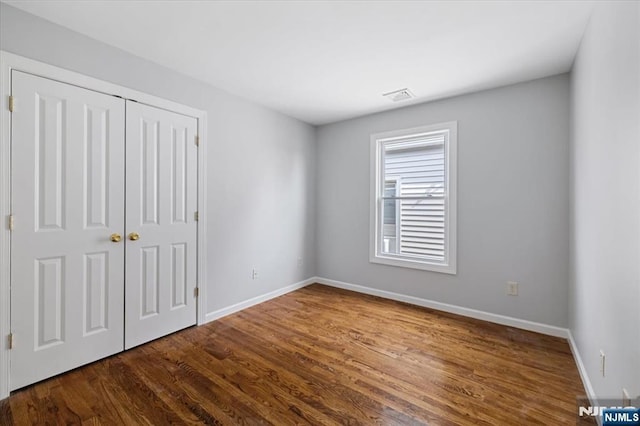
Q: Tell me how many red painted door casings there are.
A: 0